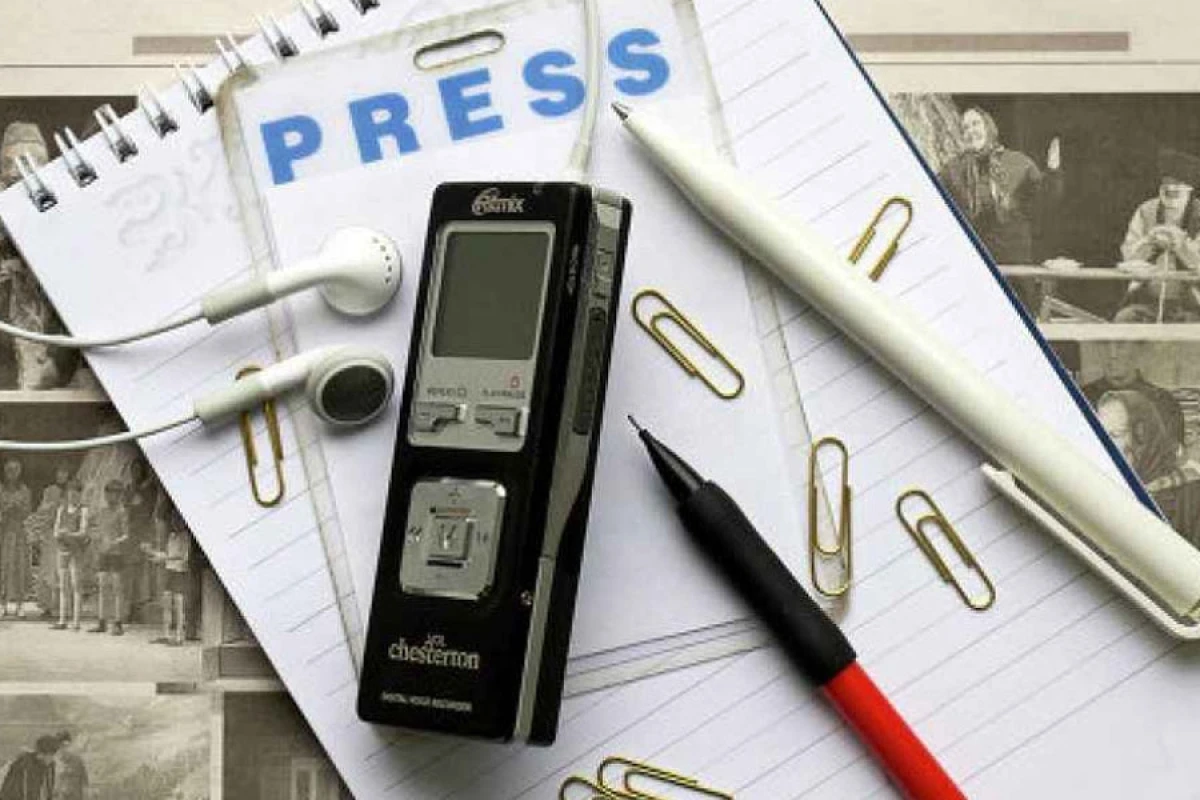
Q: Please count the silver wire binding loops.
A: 9